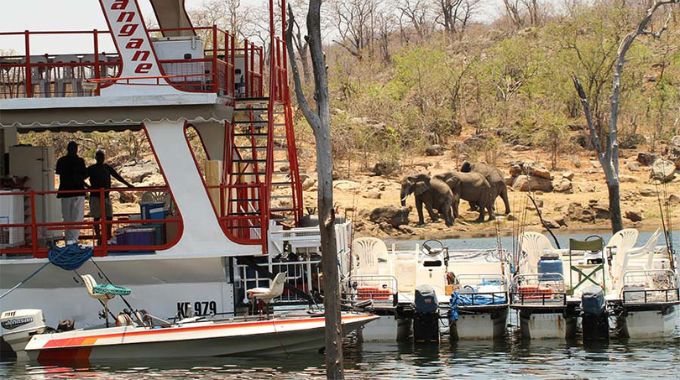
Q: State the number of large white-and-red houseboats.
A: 1